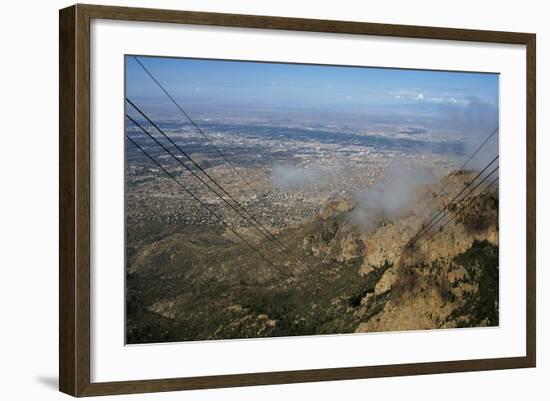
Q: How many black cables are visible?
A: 8